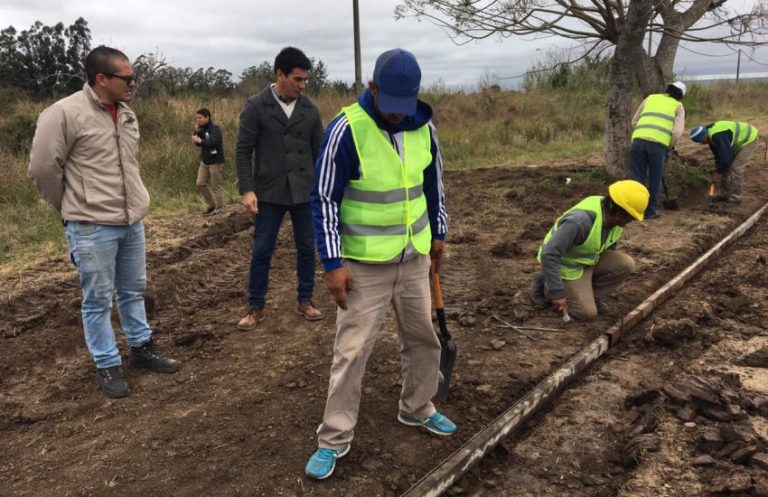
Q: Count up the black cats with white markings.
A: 0